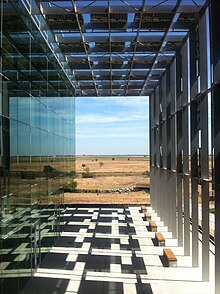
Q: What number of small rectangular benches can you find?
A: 5